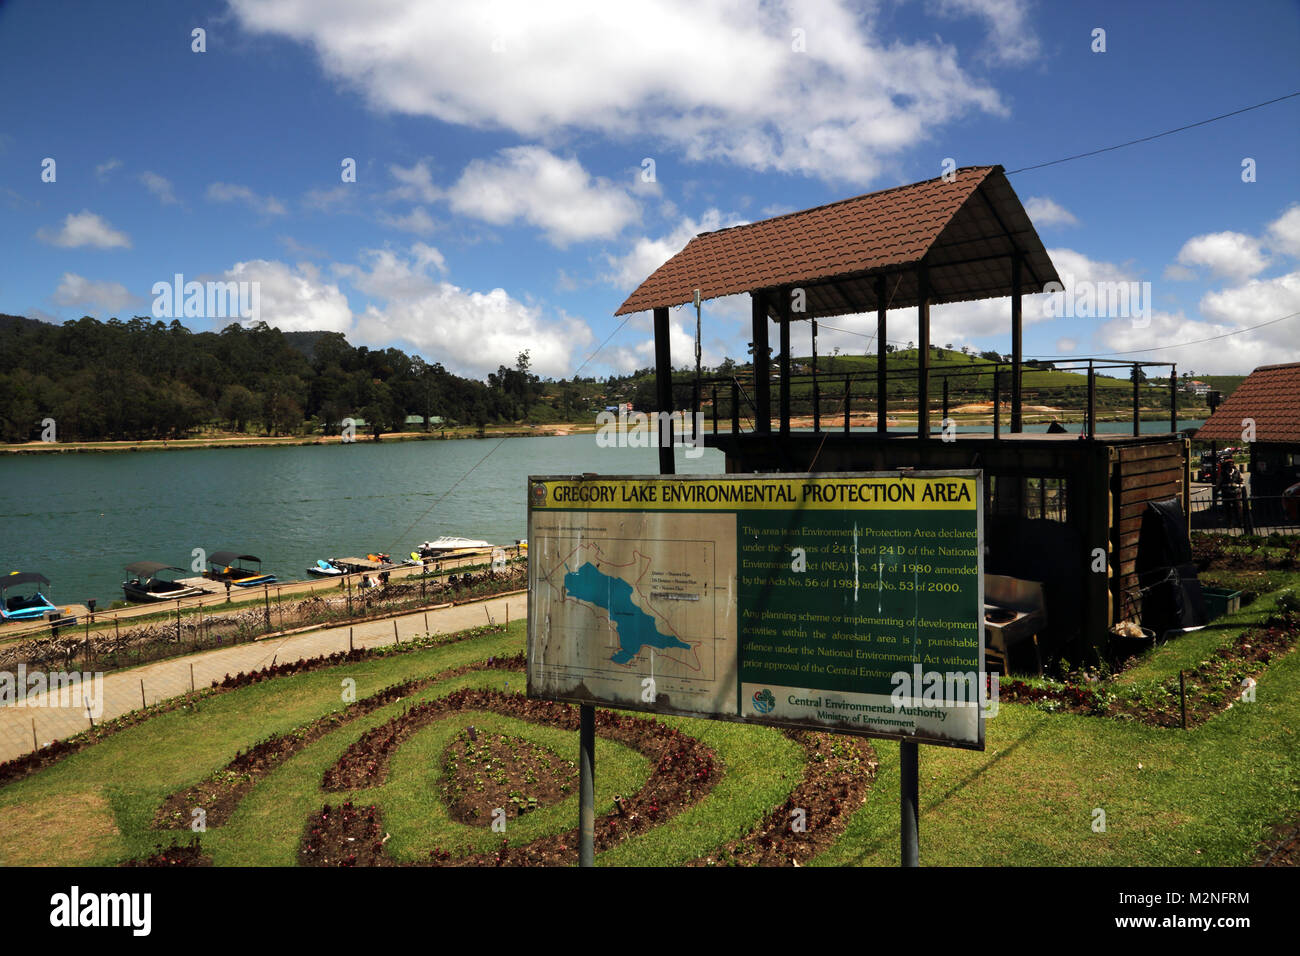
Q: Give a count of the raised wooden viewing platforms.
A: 1